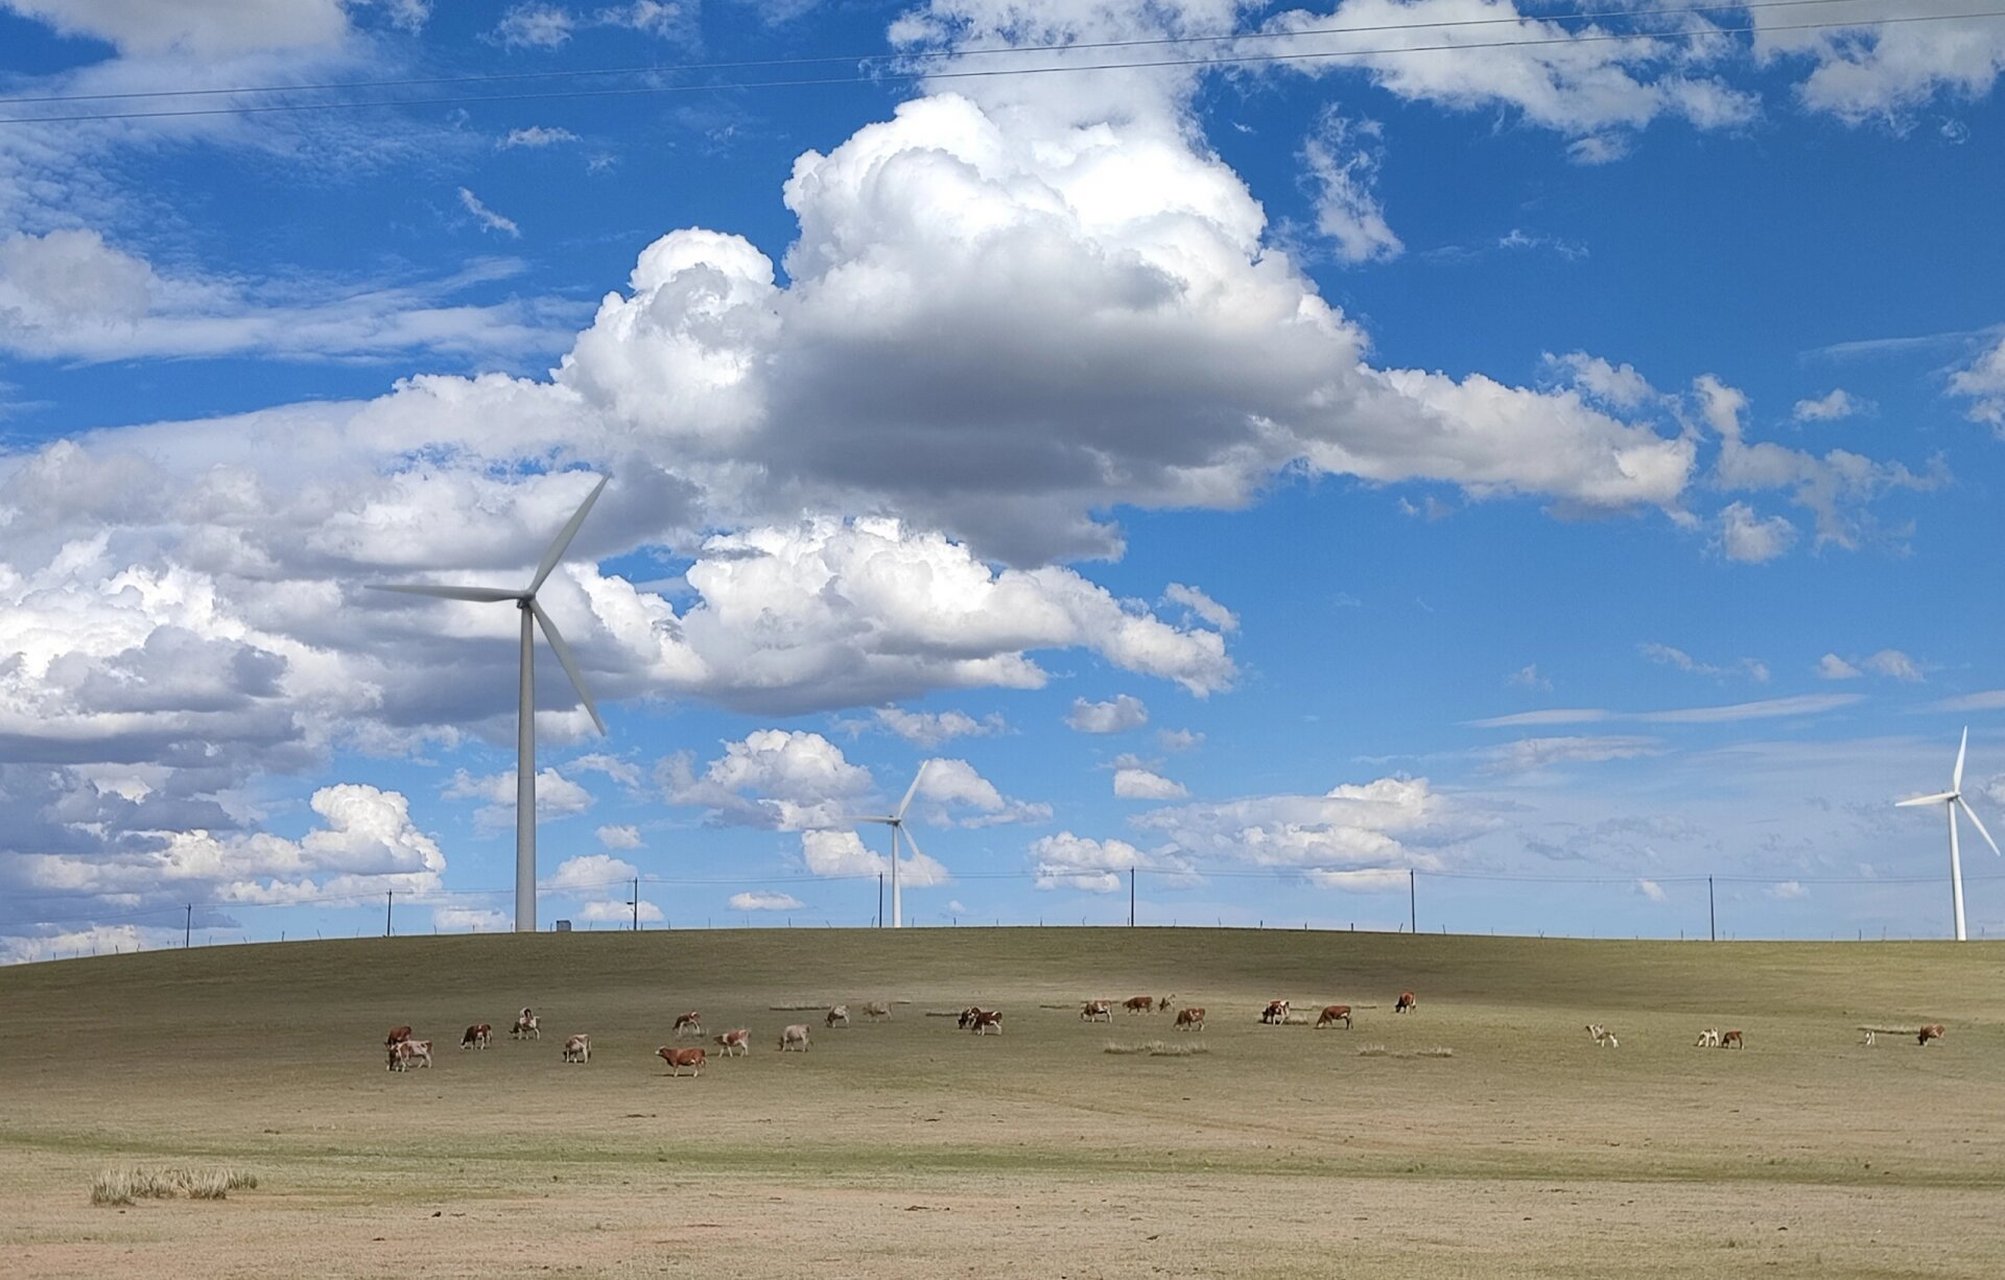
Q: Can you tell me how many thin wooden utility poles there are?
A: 7